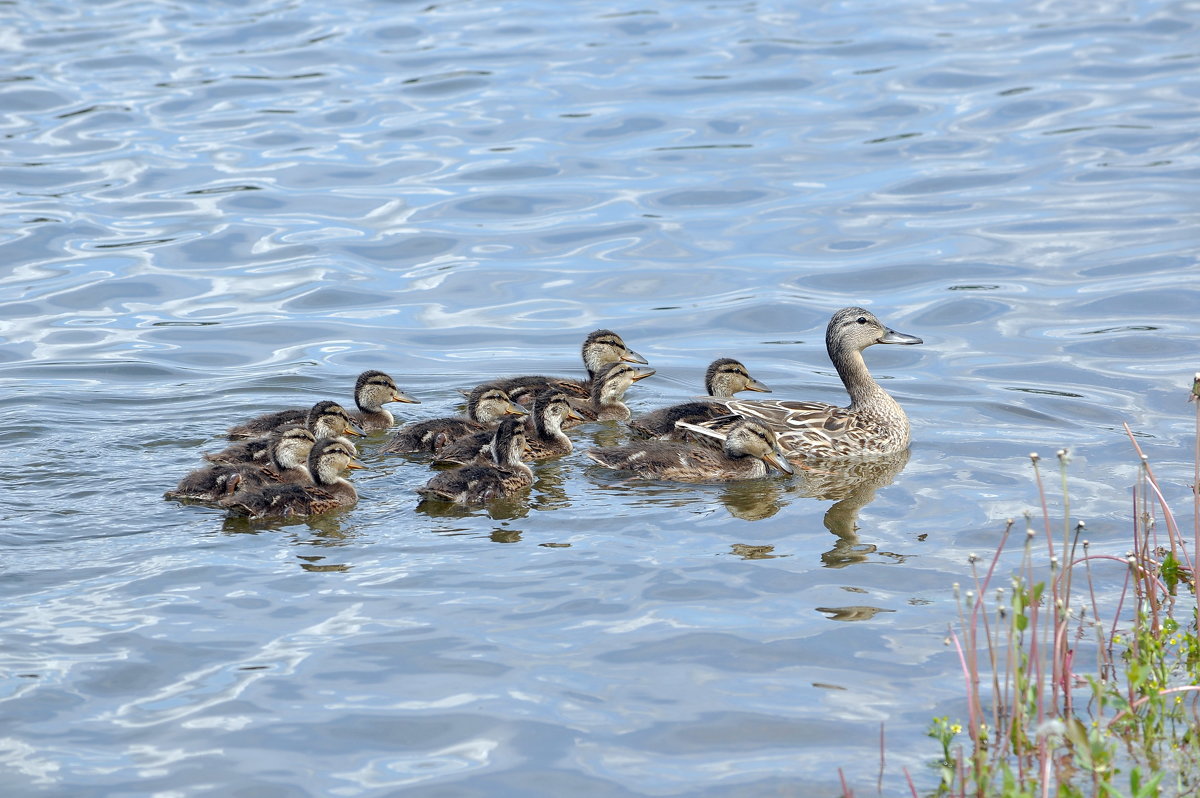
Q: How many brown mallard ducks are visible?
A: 12